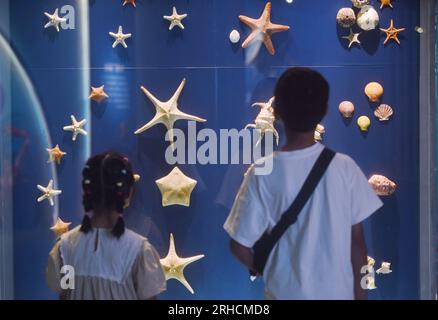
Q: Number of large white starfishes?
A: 3